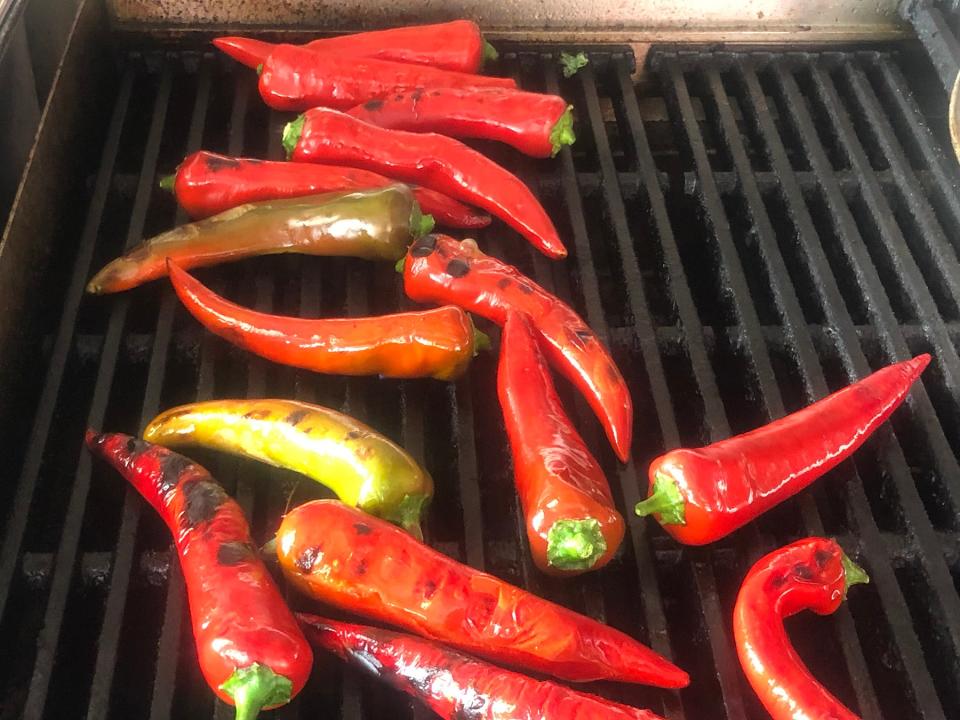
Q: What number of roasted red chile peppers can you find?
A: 13